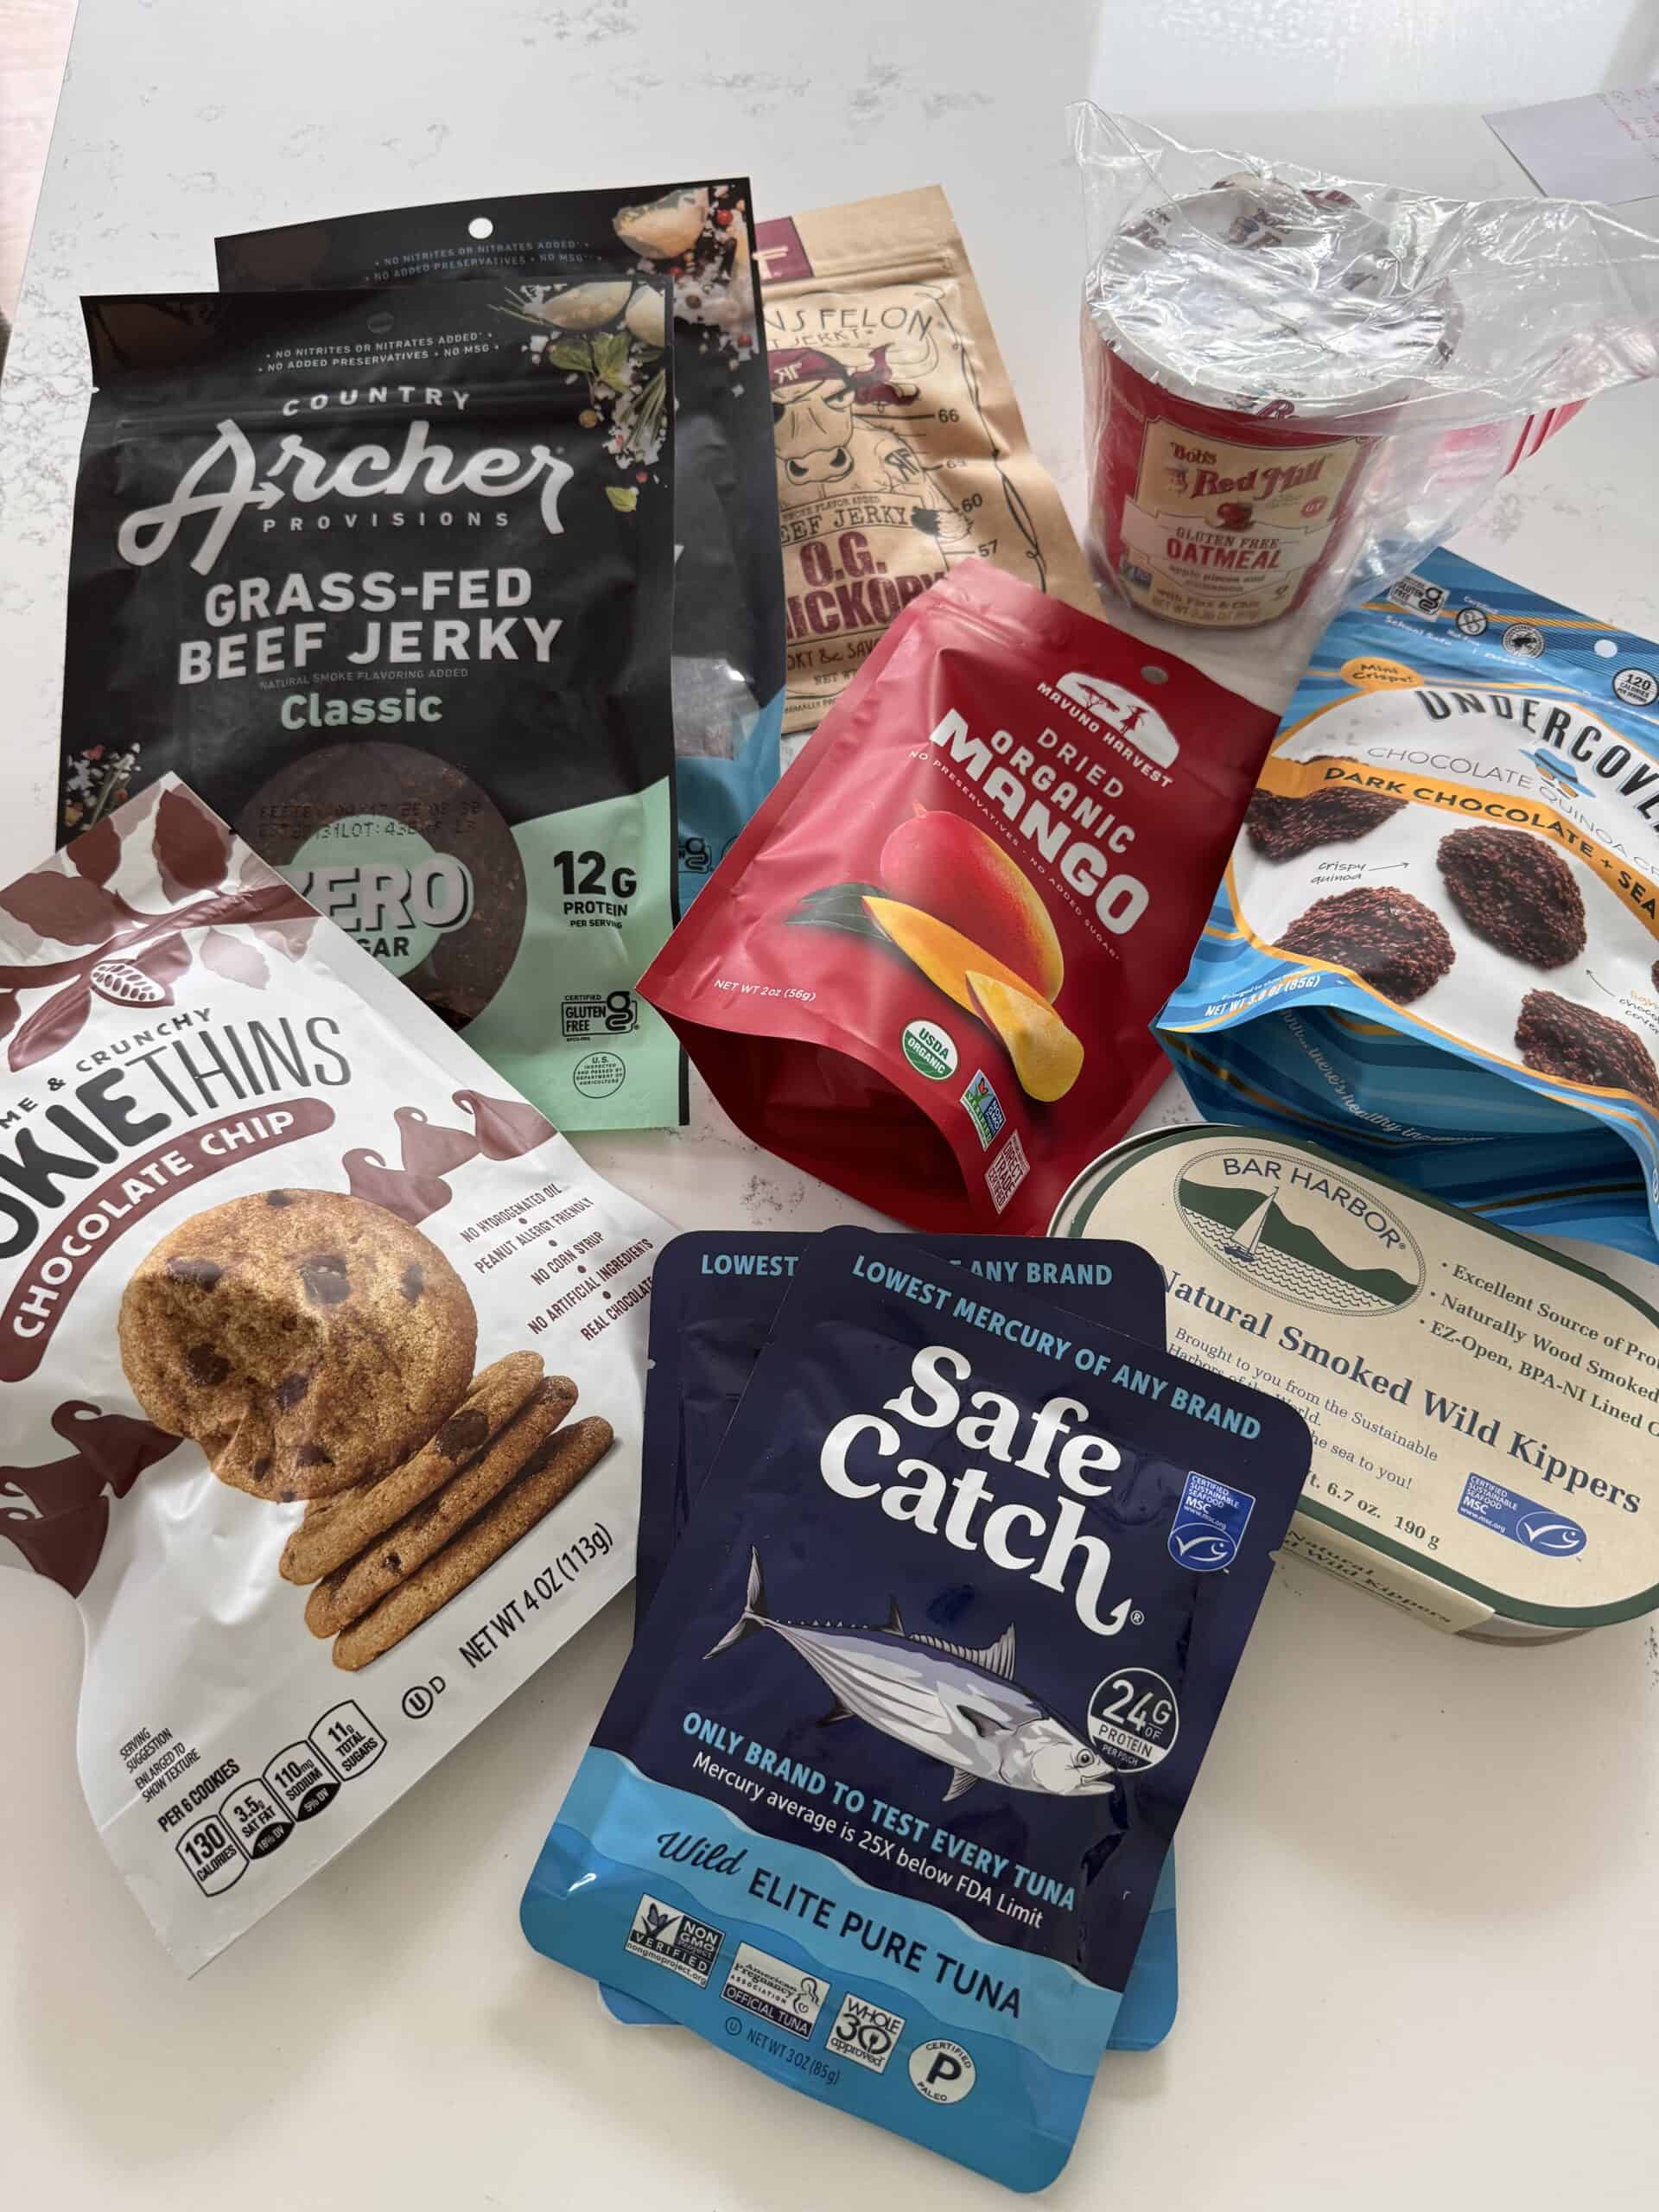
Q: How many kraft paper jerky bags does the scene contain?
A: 1